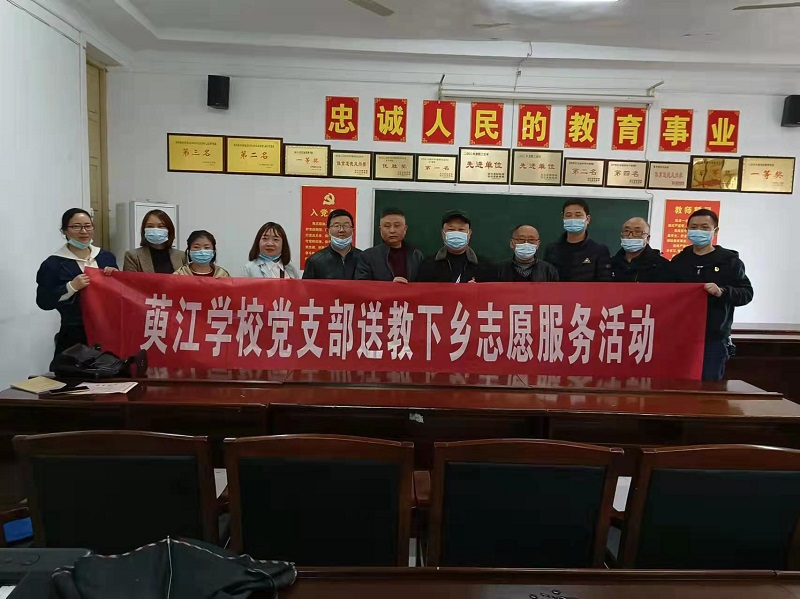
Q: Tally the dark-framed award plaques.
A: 13